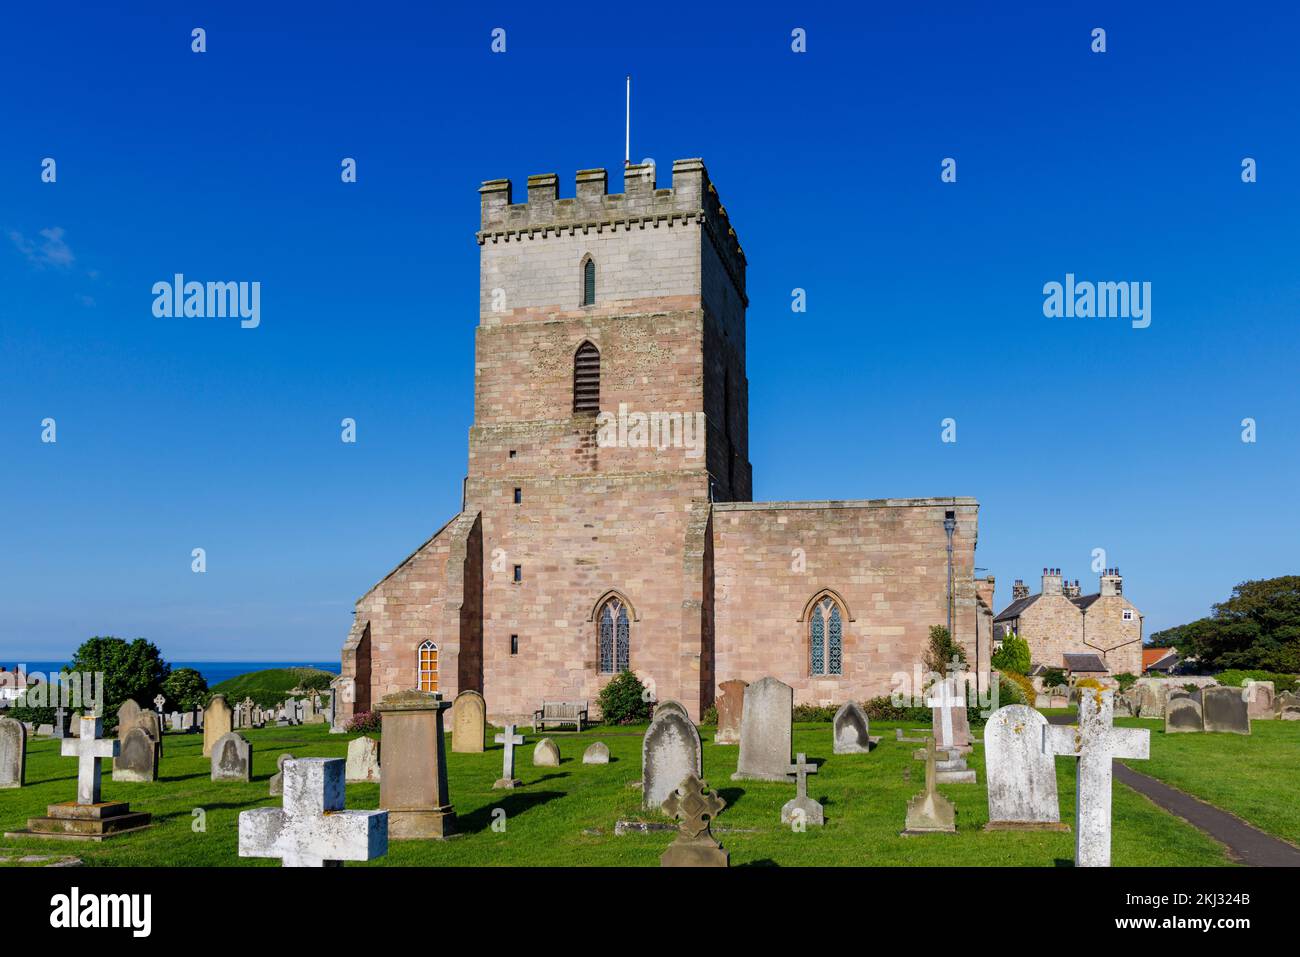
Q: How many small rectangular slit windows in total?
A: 4